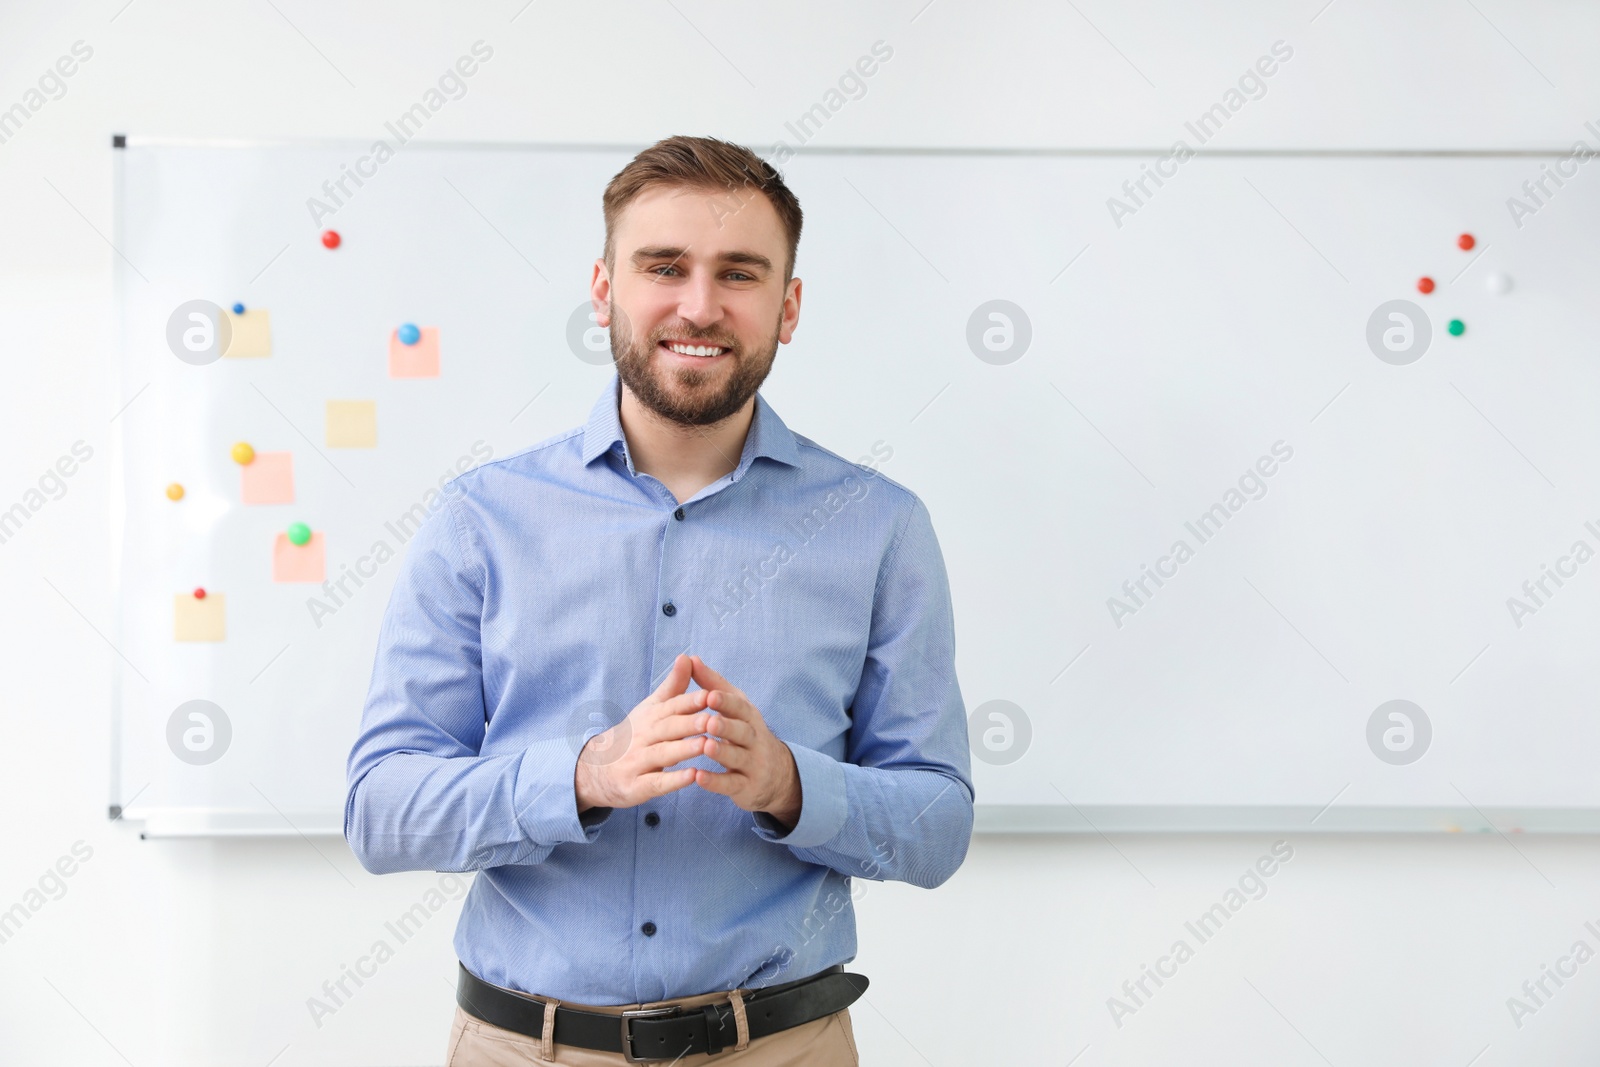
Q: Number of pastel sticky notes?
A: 6